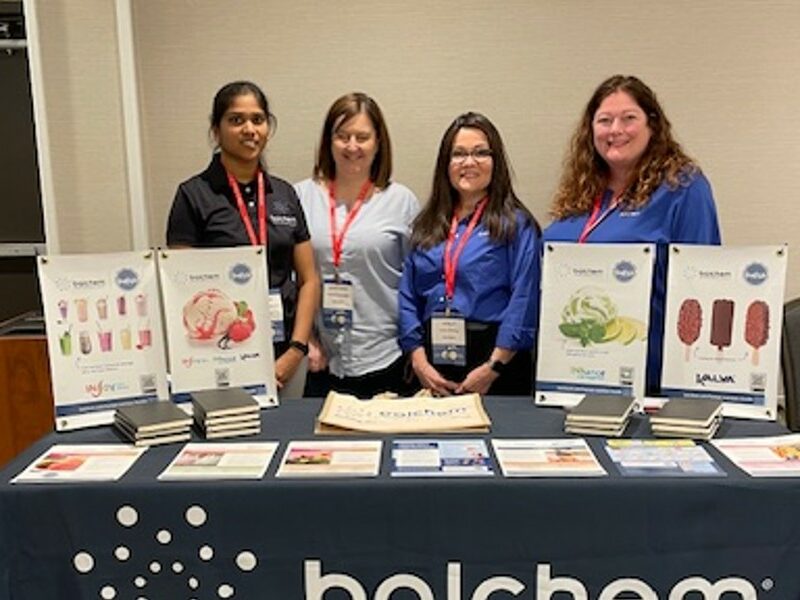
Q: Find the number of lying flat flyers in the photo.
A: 7